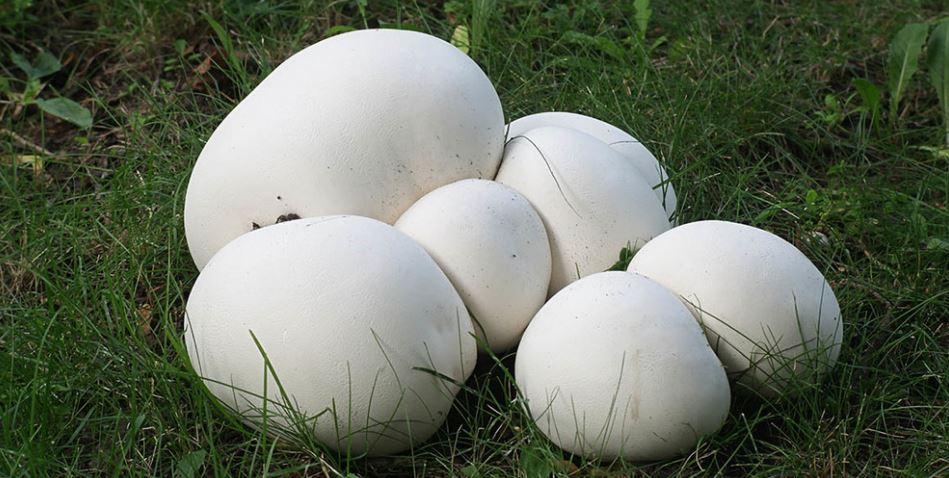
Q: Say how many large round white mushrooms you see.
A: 7